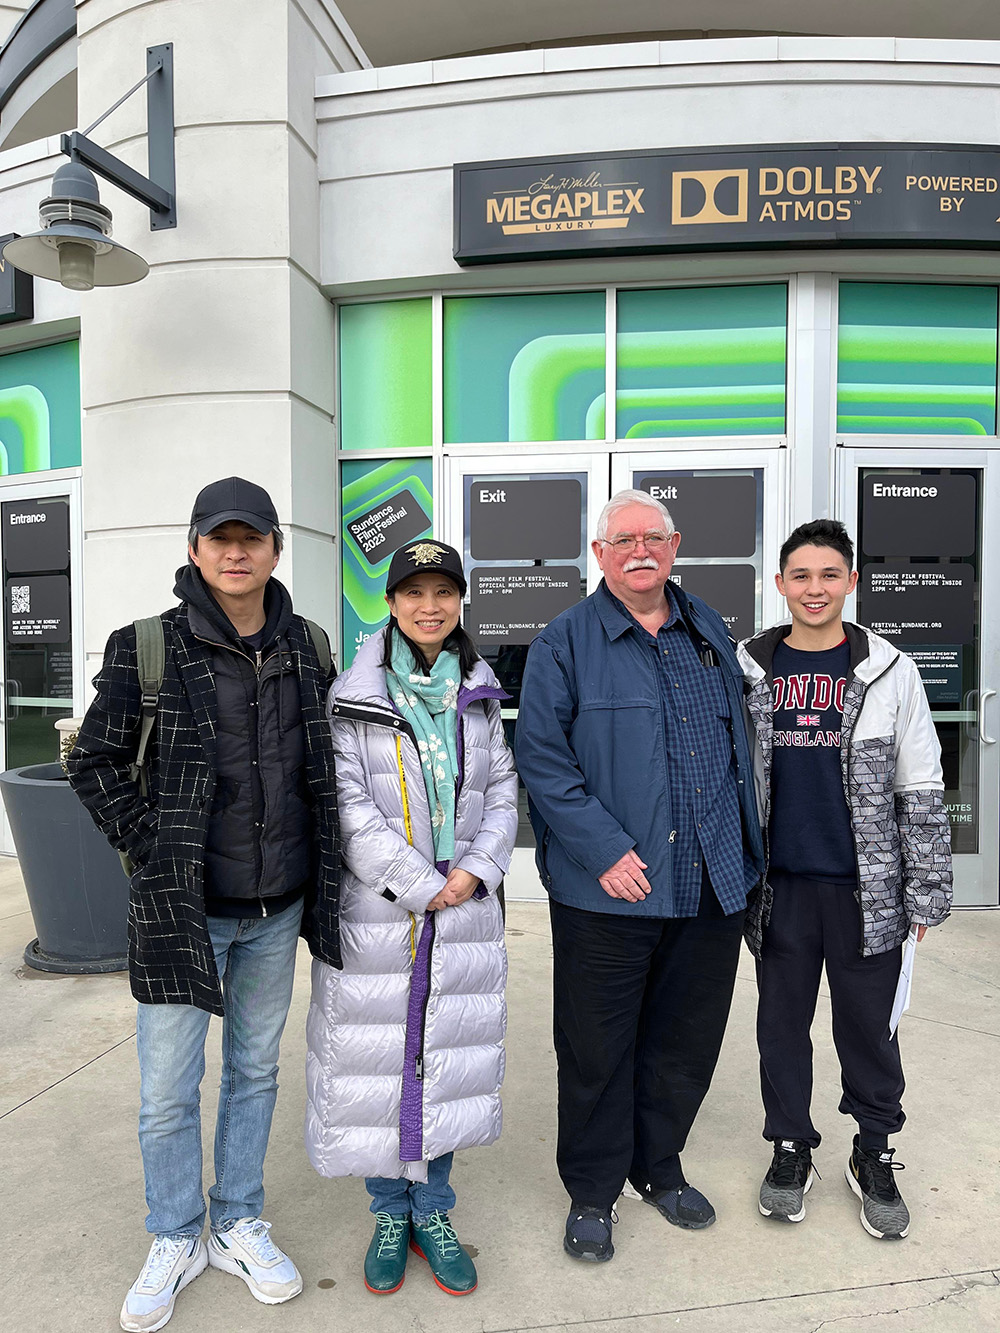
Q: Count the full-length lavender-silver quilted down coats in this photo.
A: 1